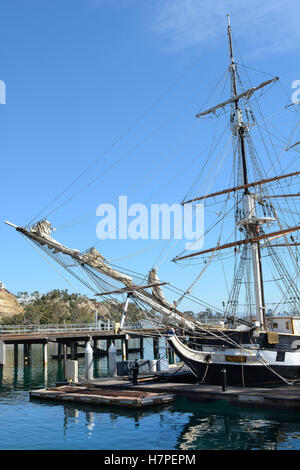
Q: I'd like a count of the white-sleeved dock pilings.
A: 2